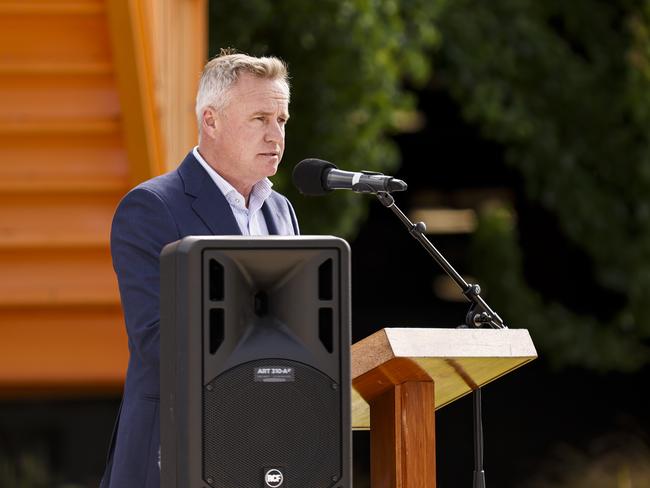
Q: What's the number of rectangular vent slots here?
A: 4